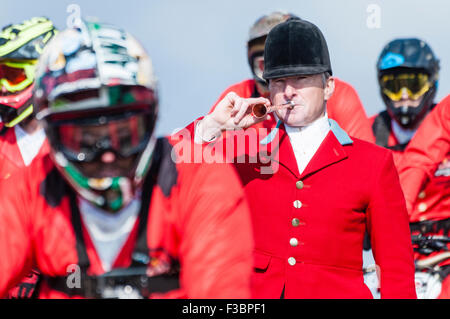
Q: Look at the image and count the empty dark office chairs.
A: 0